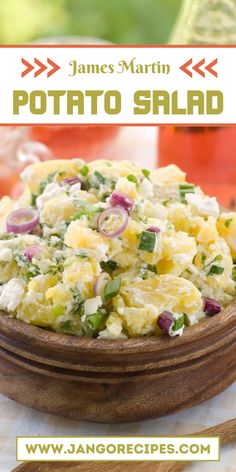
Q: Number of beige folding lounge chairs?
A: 0